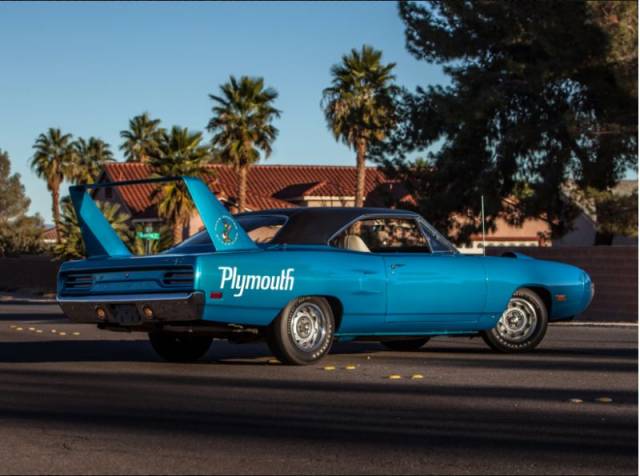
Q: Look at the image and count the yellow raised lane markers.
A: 13